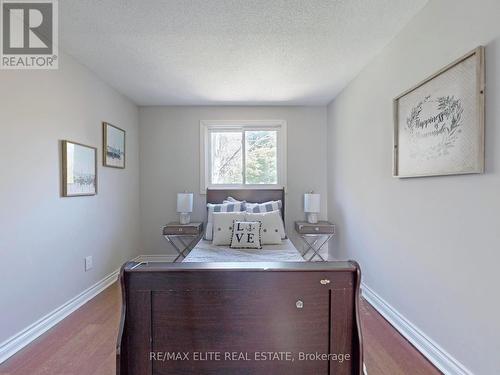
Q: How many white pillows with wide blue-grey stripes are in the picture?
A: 2